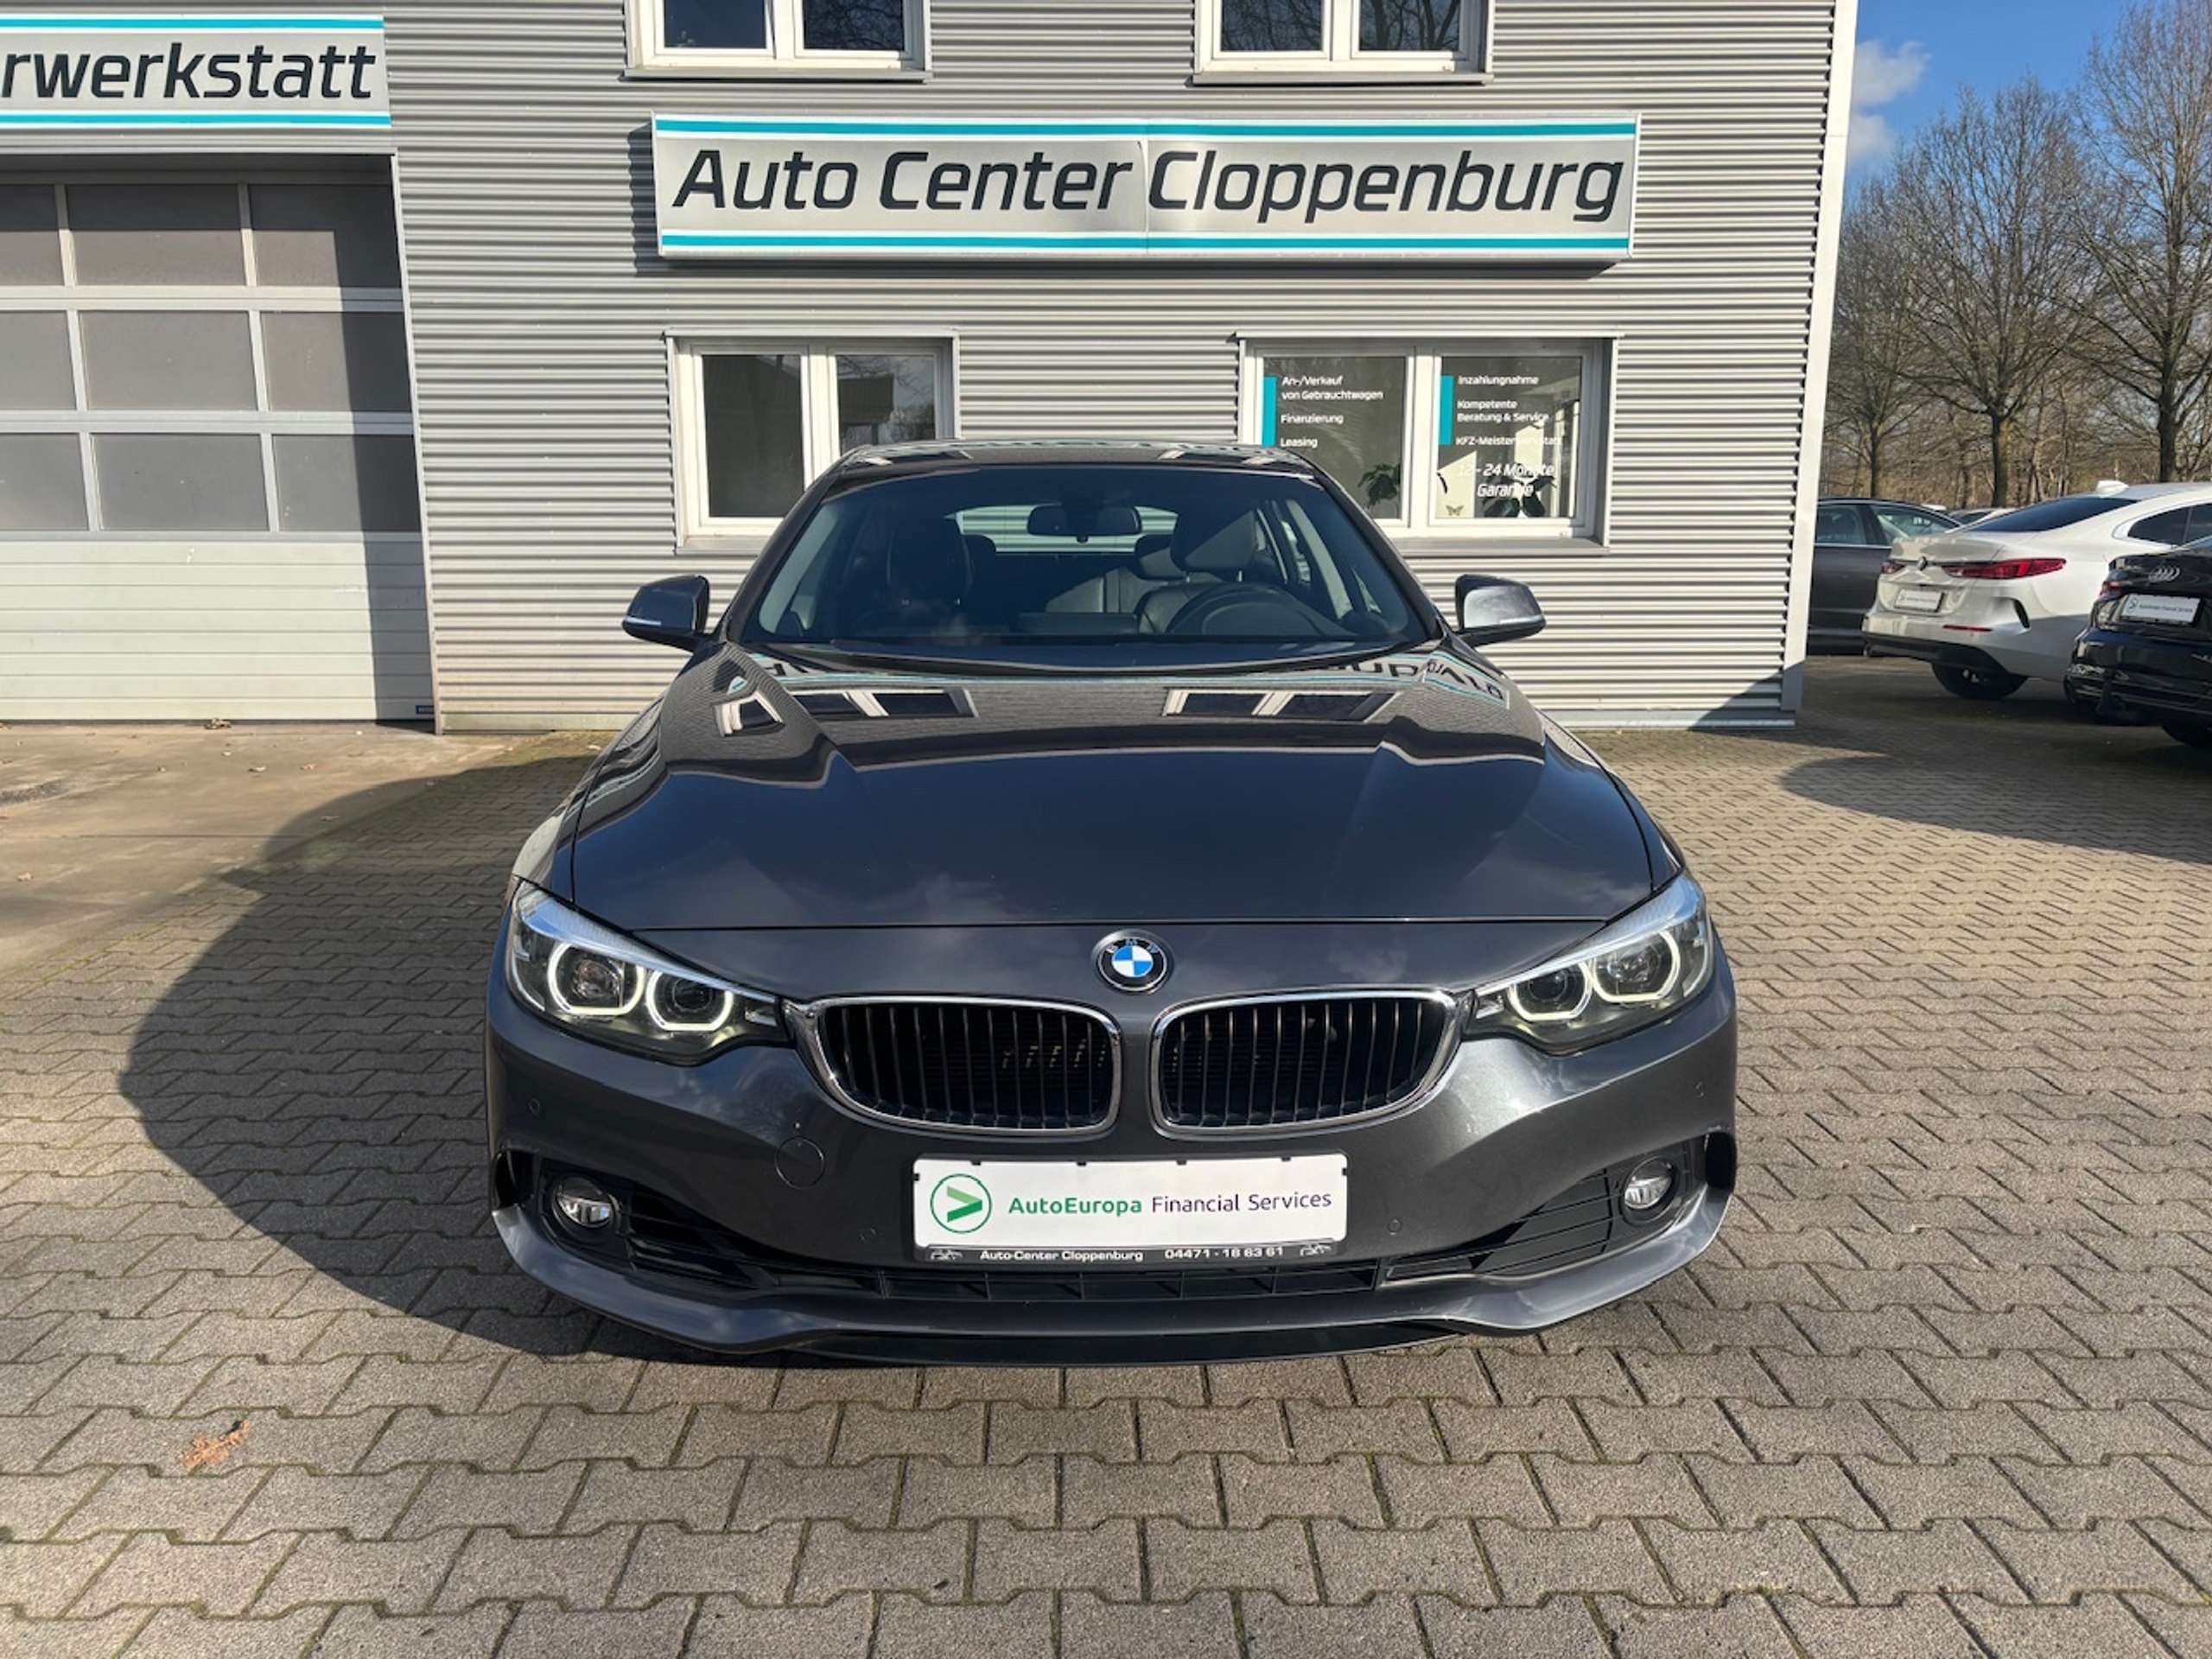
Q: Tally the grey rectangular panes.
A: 9